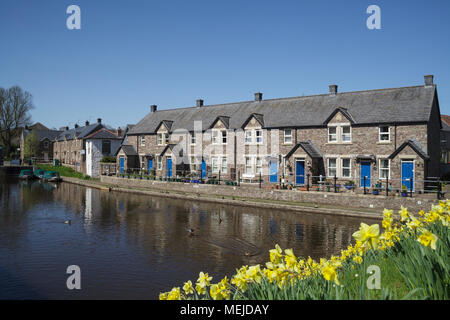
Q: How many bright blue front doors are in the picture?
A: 8